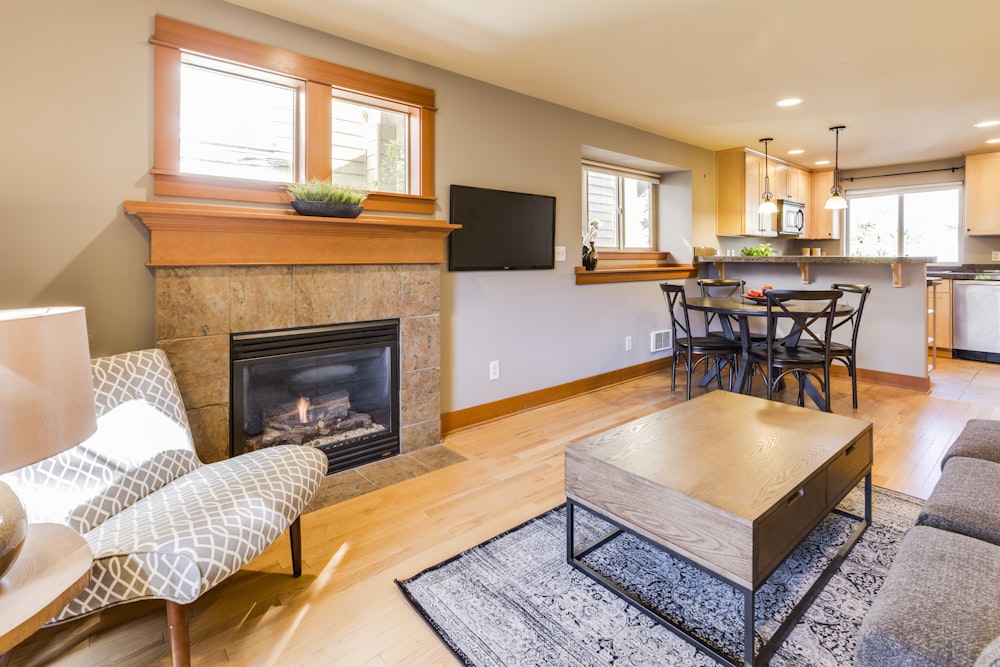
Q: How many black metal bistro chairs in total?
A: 4